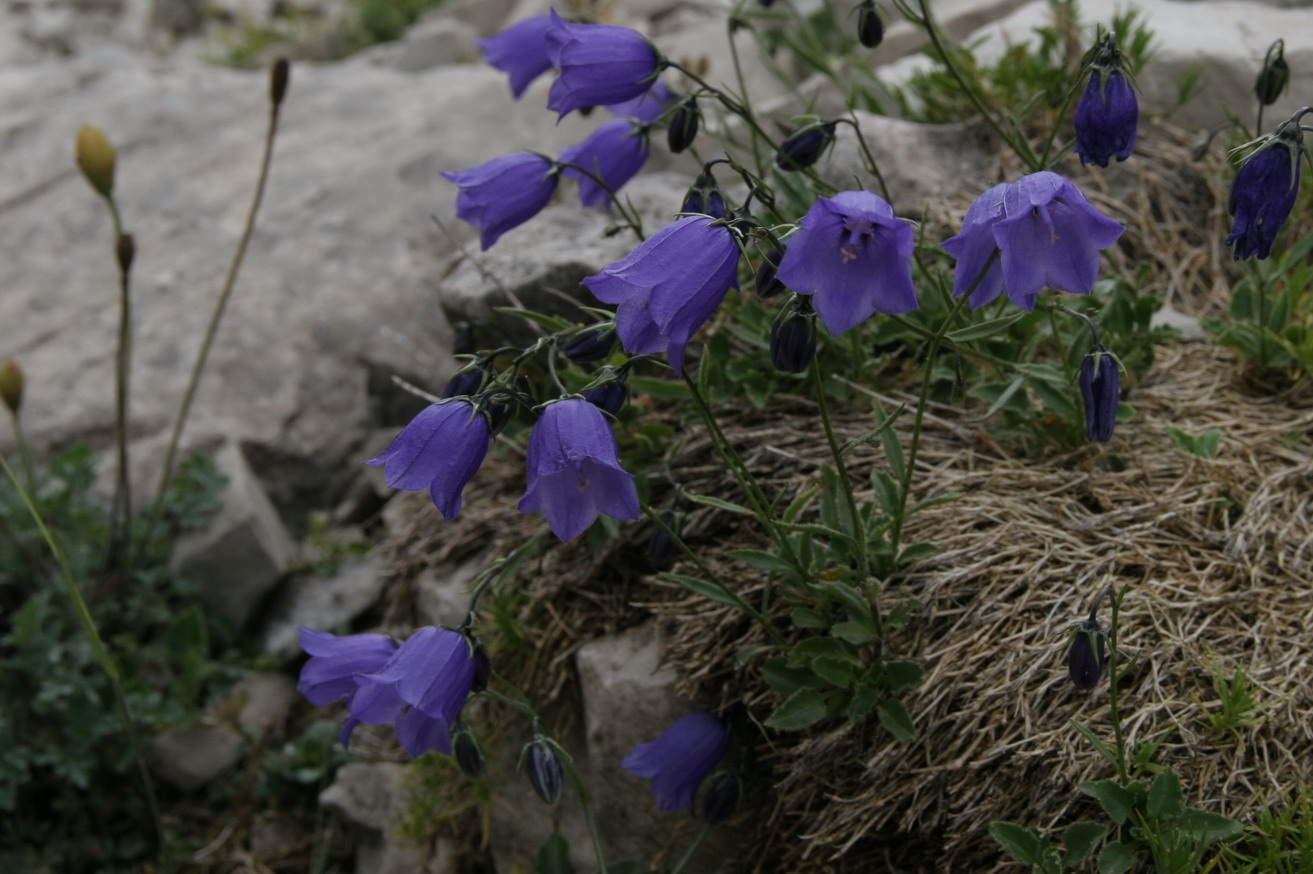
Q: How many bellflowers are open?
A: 14